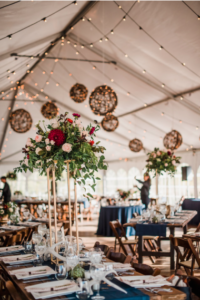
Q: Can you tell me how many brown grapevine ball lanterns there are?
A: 7